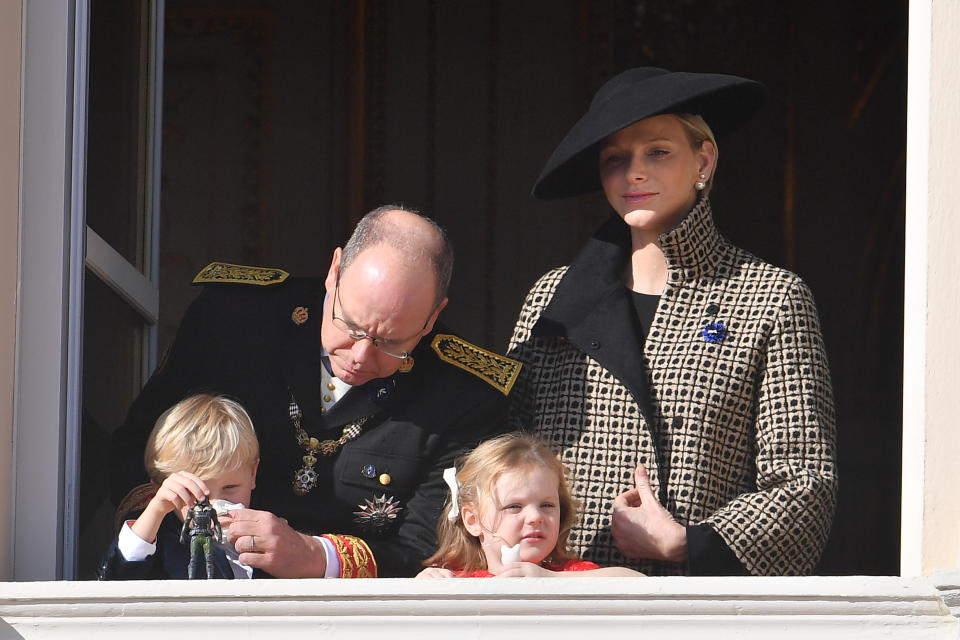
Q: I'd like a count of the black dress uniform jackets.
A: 1